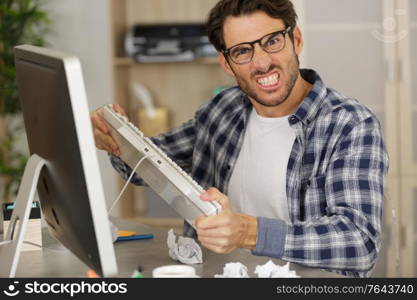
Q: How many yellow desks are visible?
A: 0